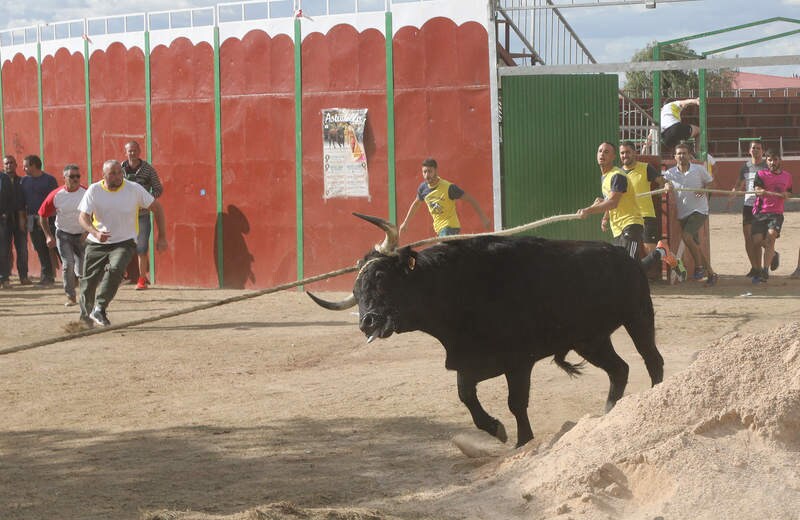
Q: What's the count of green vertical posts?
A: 9